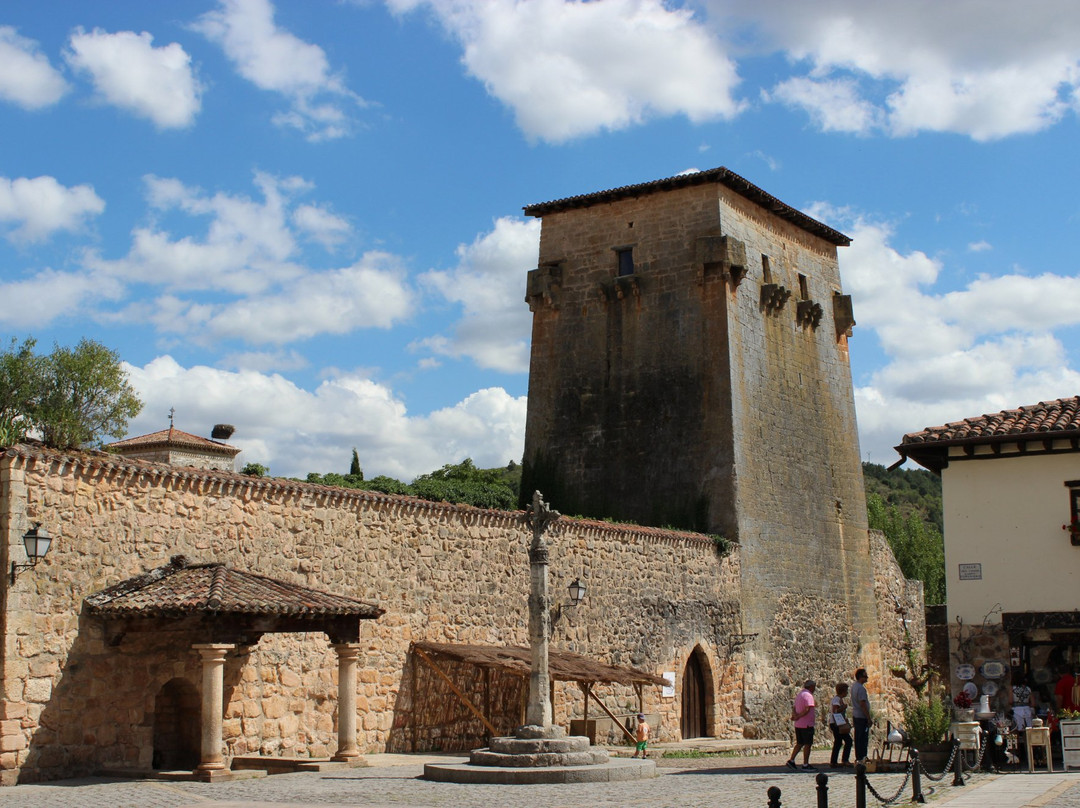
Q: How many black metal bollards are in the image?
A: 6